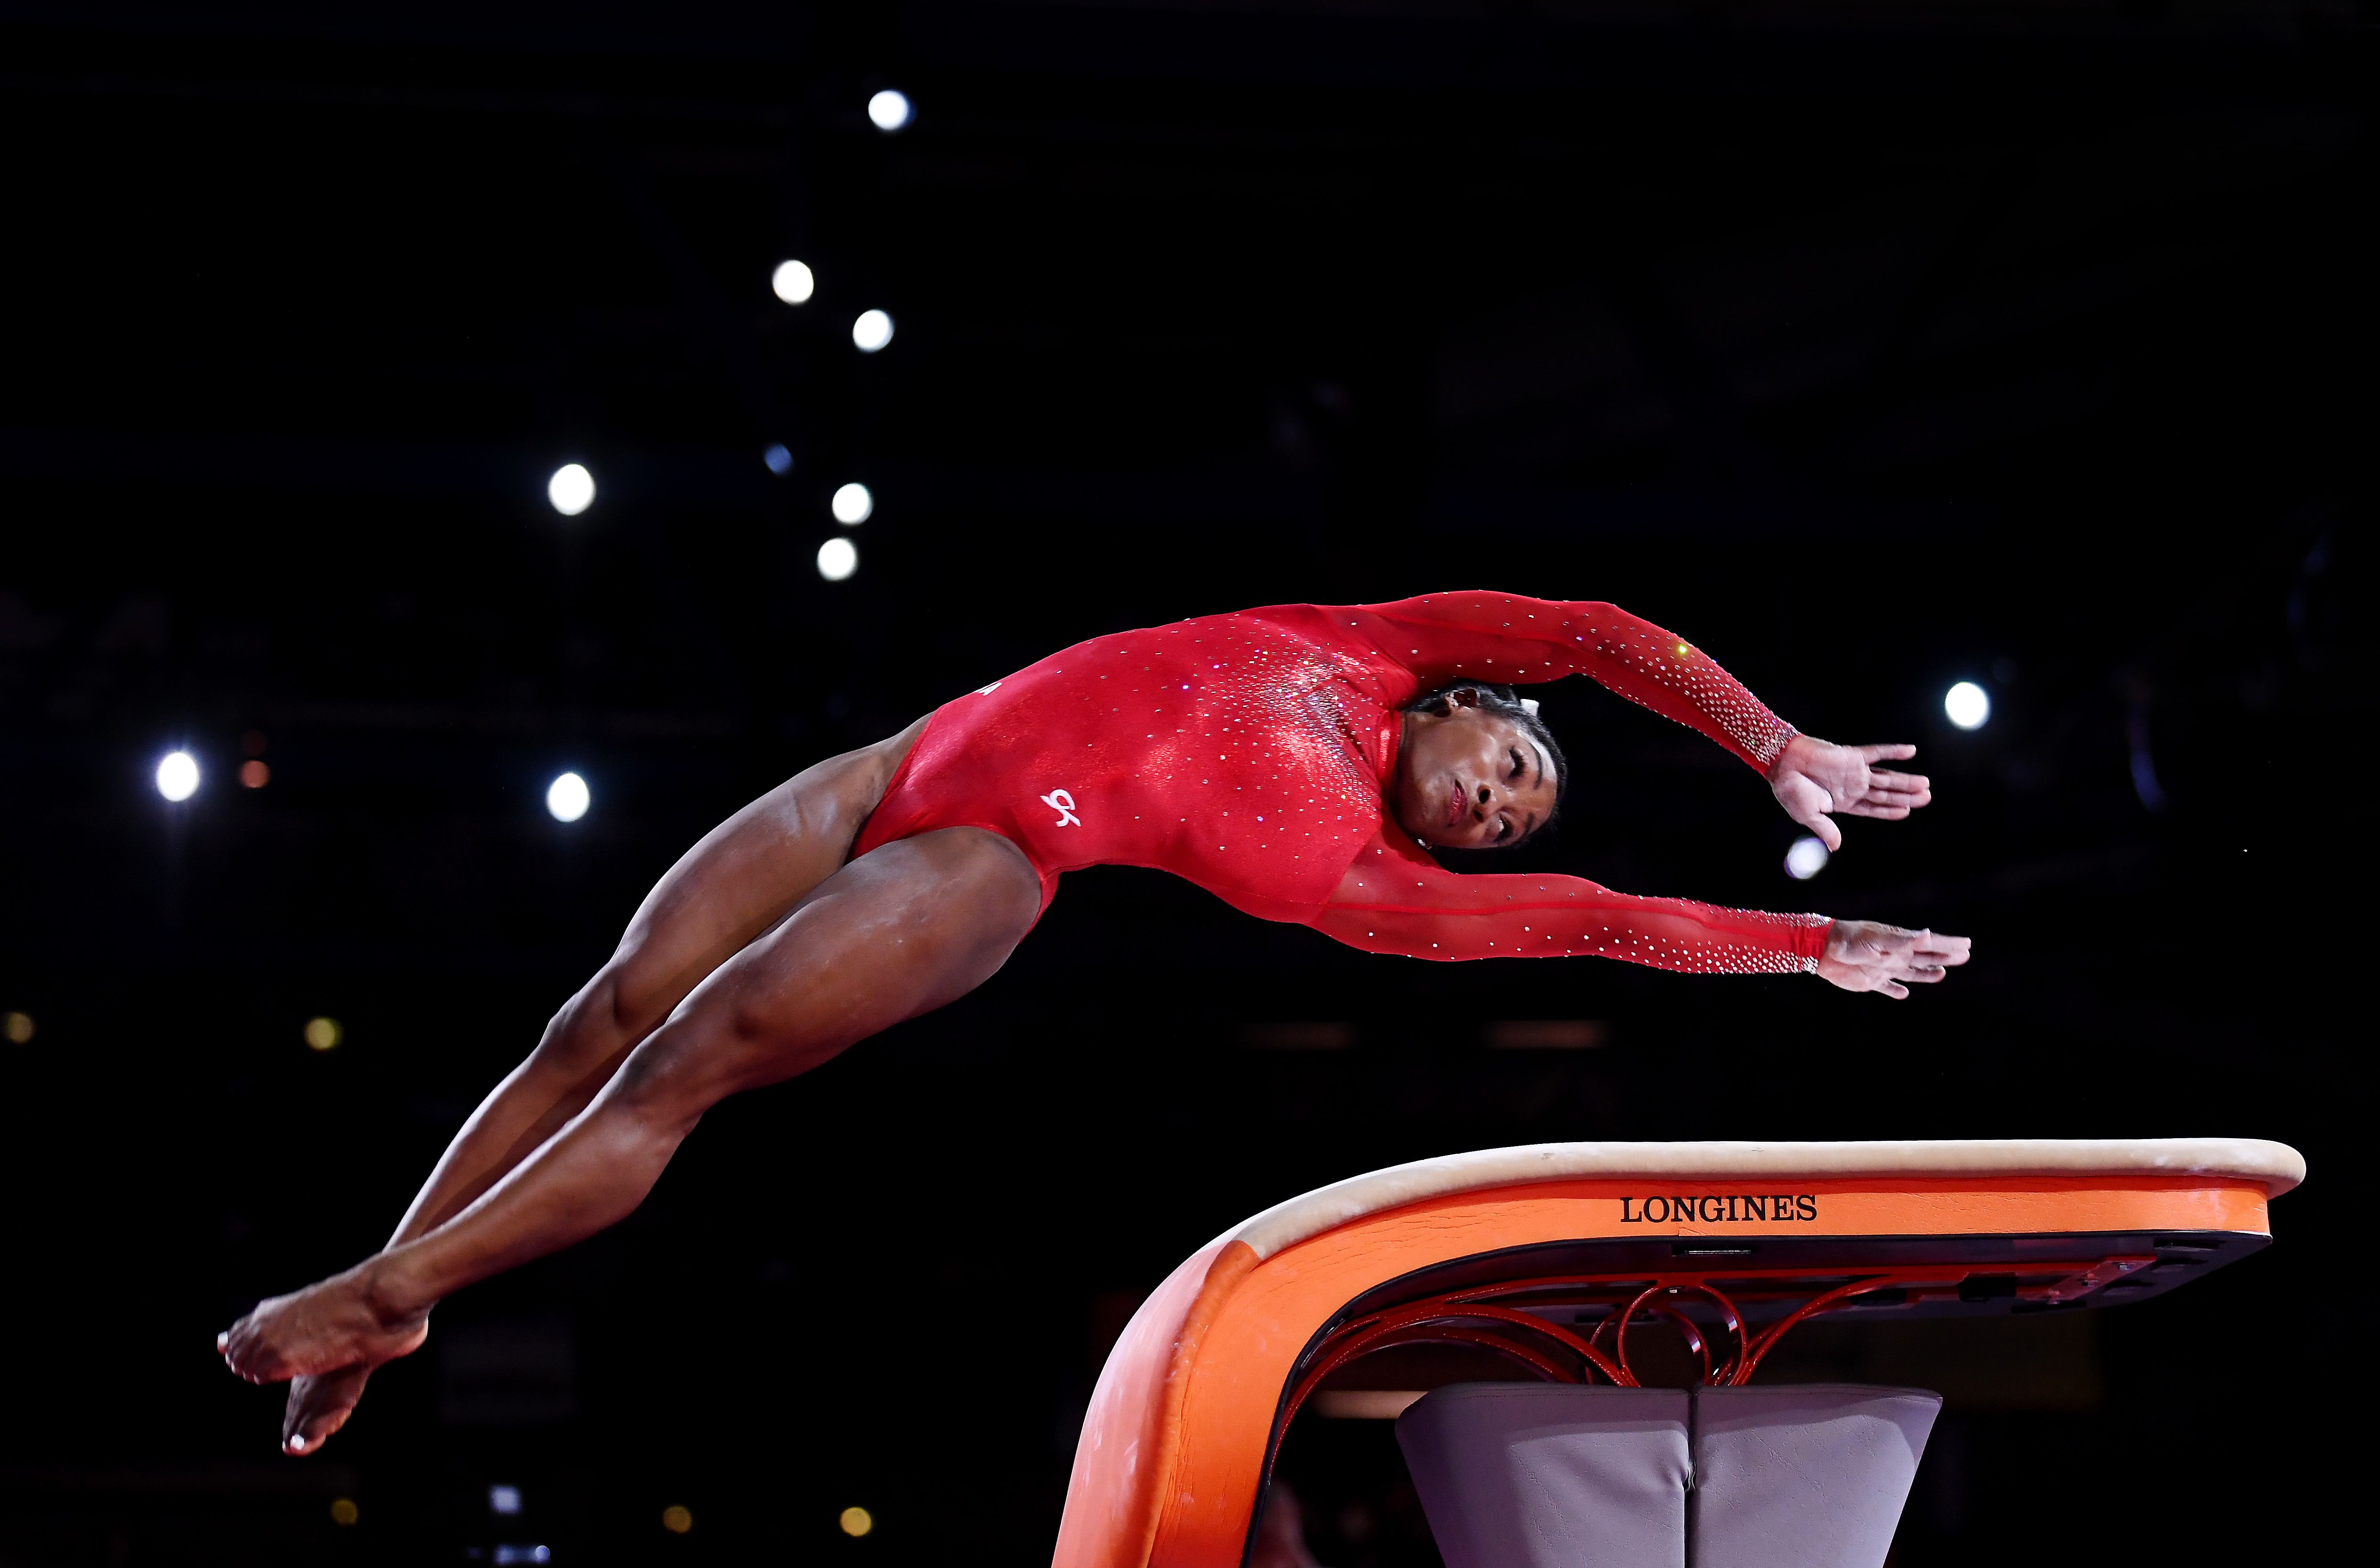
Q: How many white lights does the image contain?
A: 10